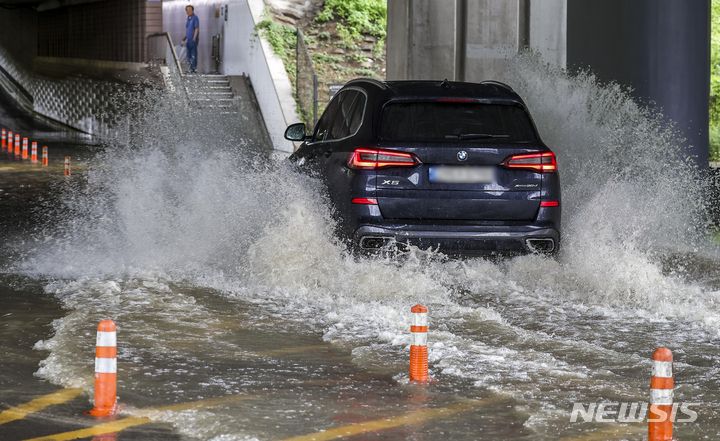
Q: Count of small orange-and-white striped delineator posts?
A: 10